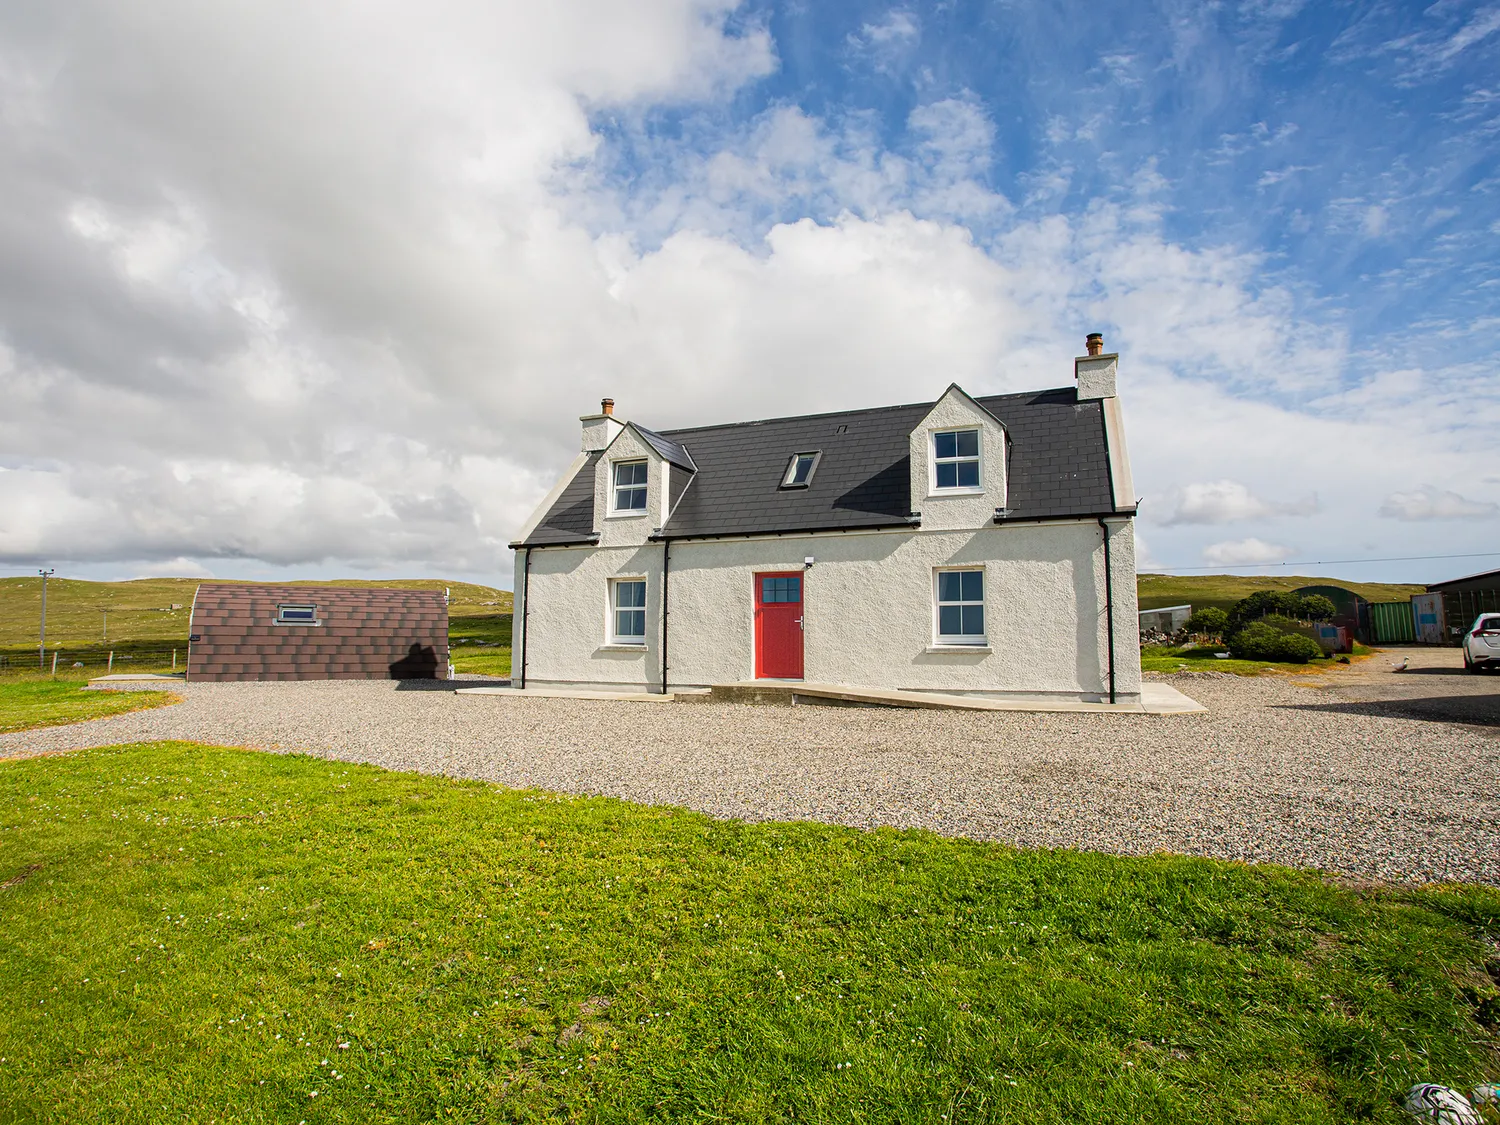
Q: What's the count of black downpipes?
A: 3